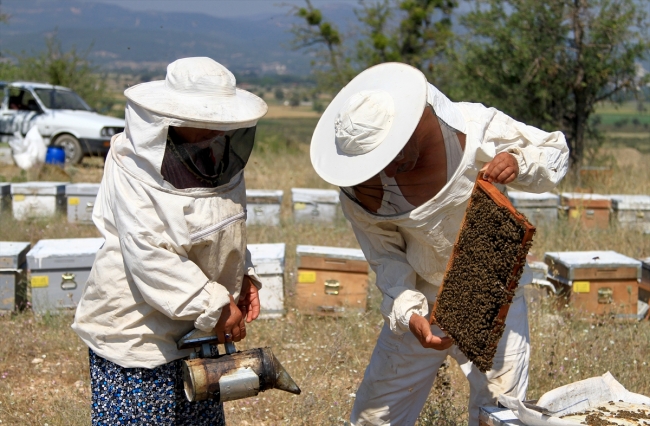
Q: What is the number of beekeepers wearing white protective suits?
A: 2